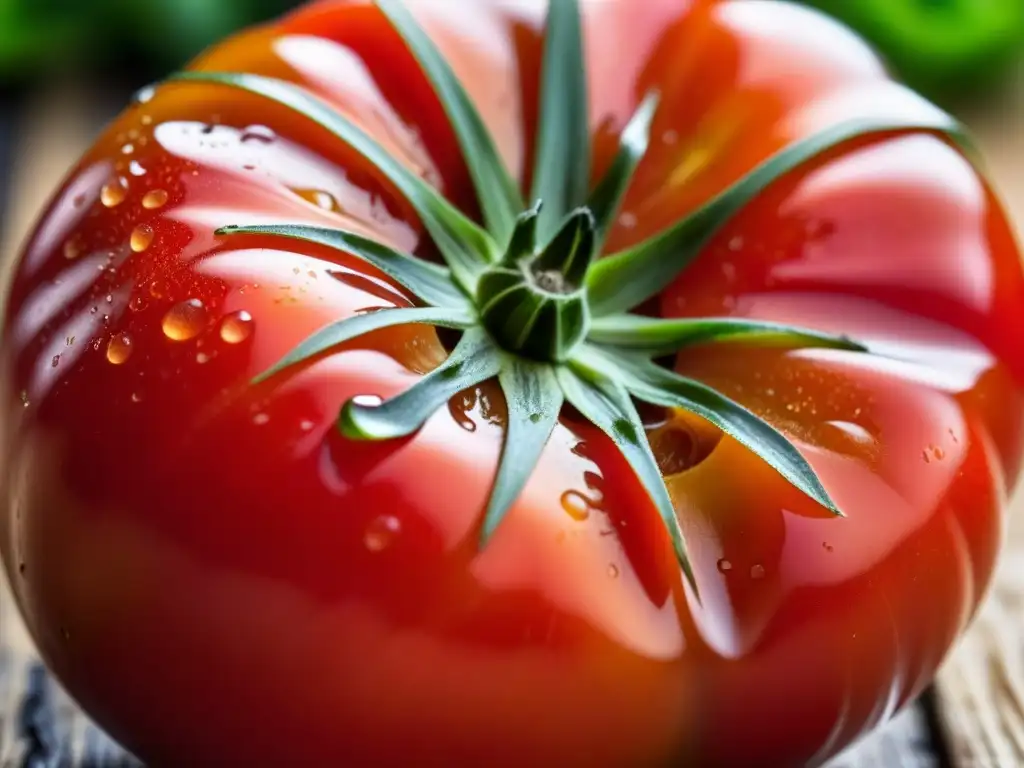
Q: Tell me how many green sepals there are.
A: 12